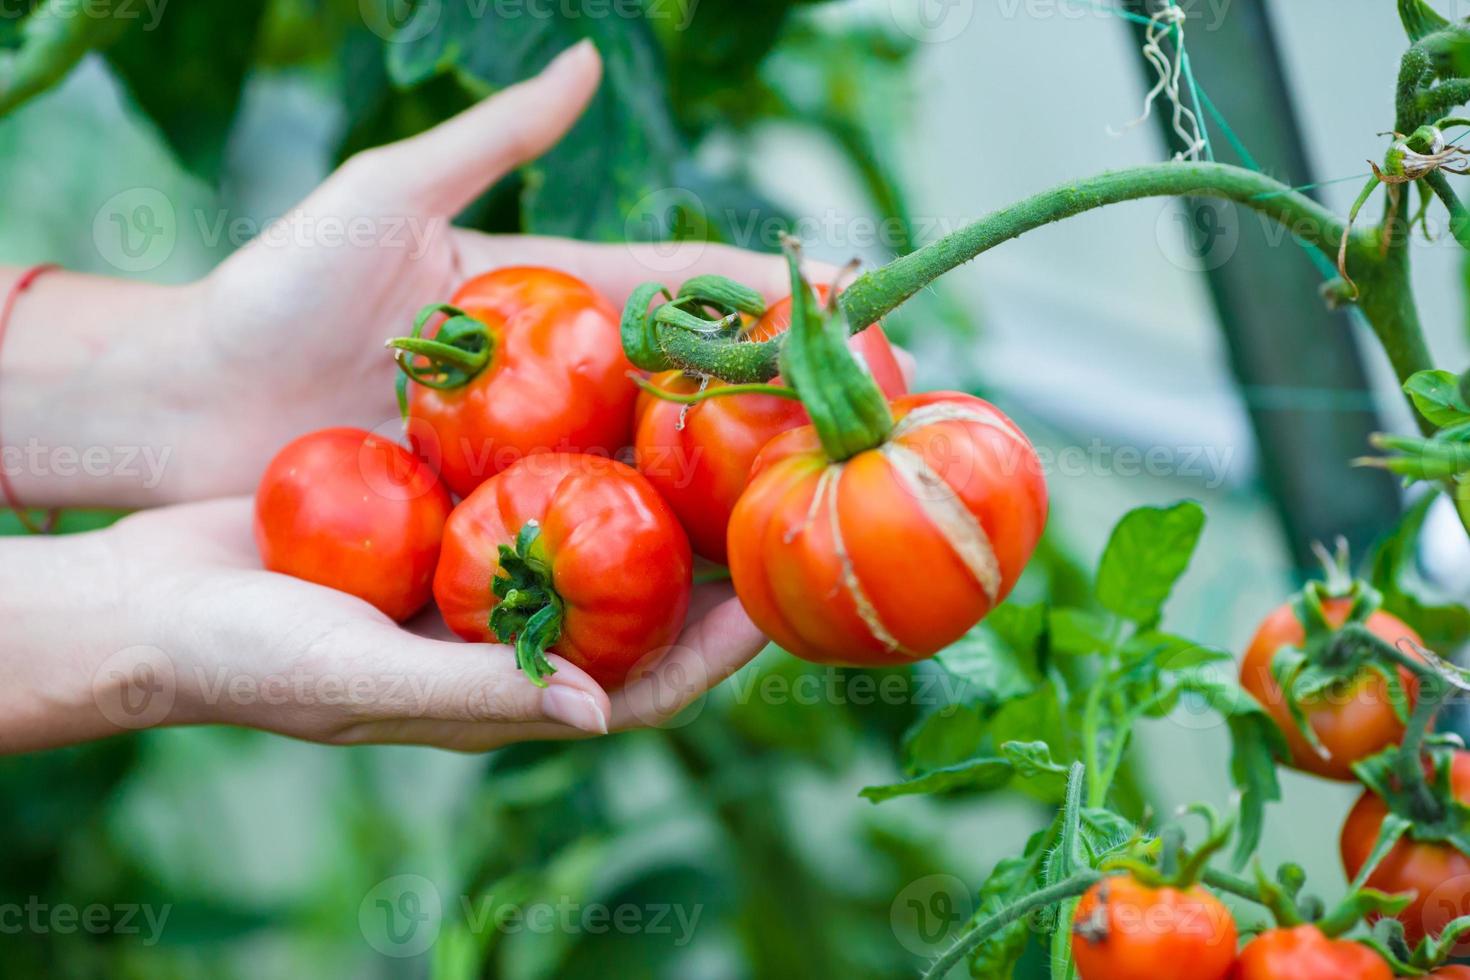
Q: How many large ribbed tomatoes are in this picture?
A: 1